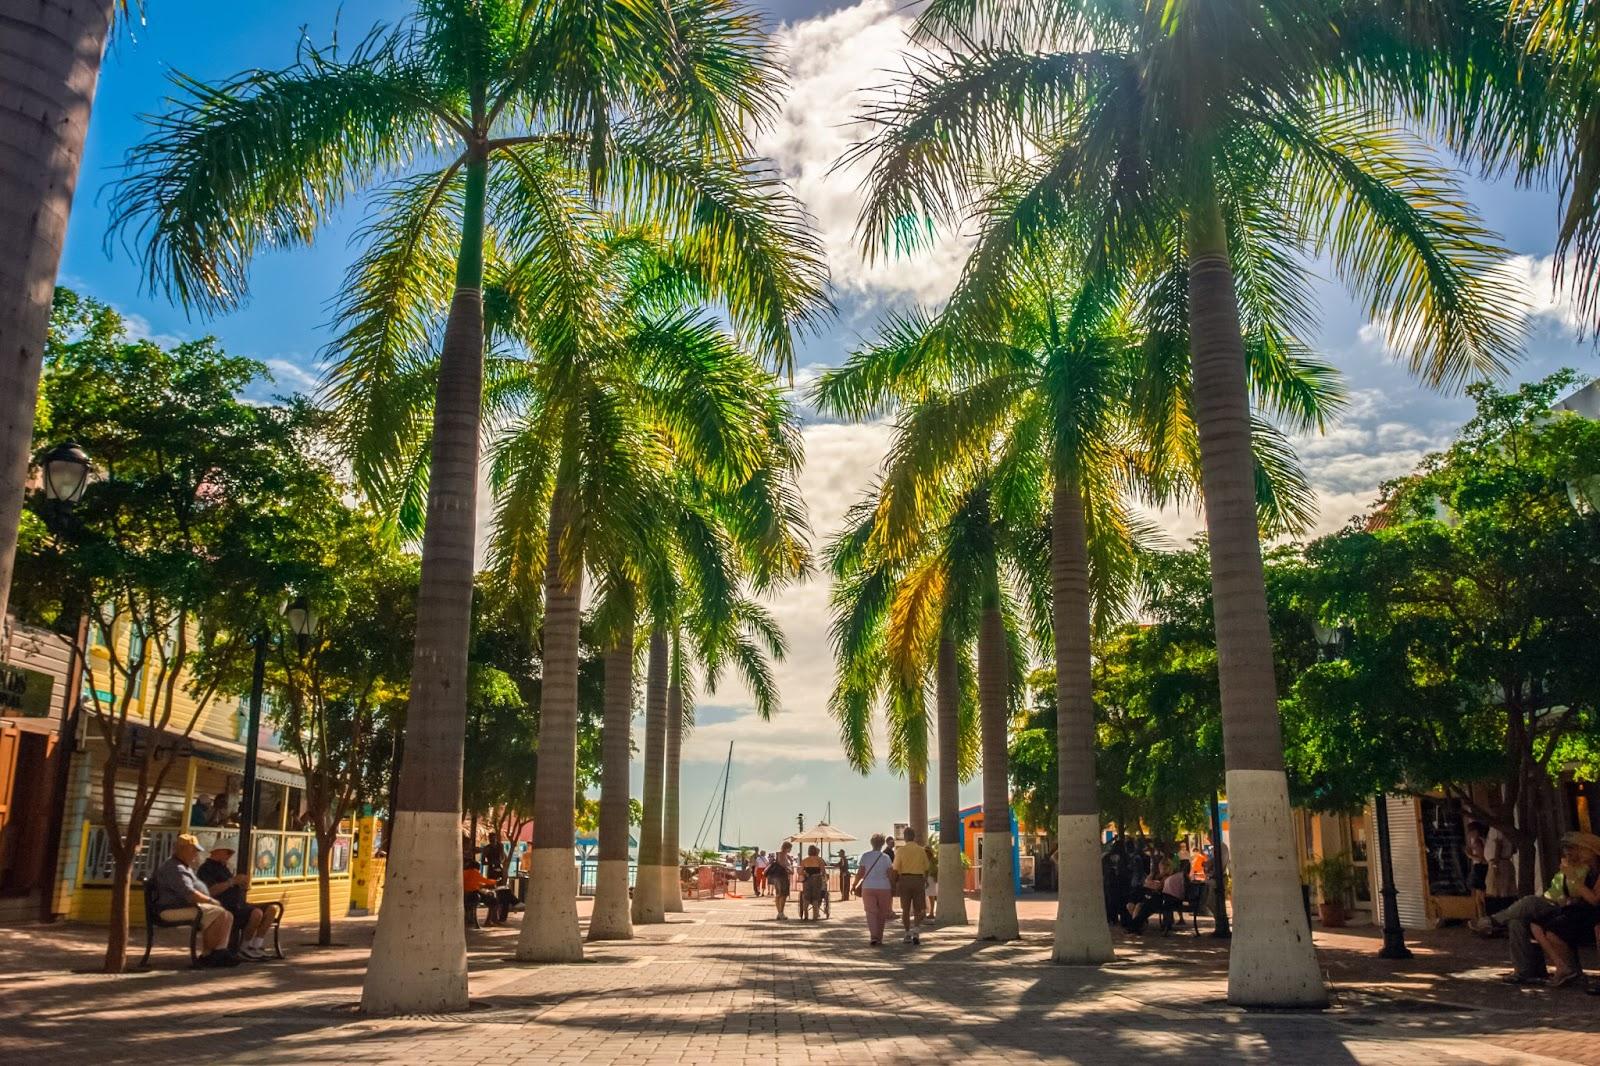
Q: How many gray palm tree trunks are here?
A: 11